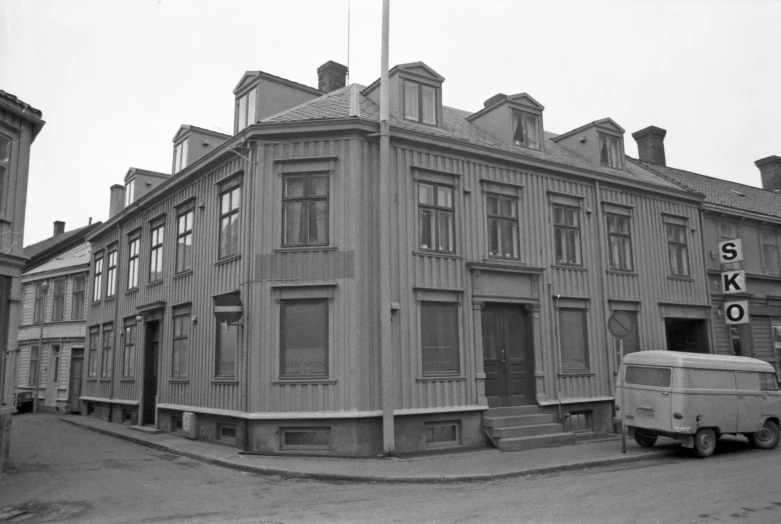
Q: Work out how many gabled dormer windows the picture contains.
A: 6